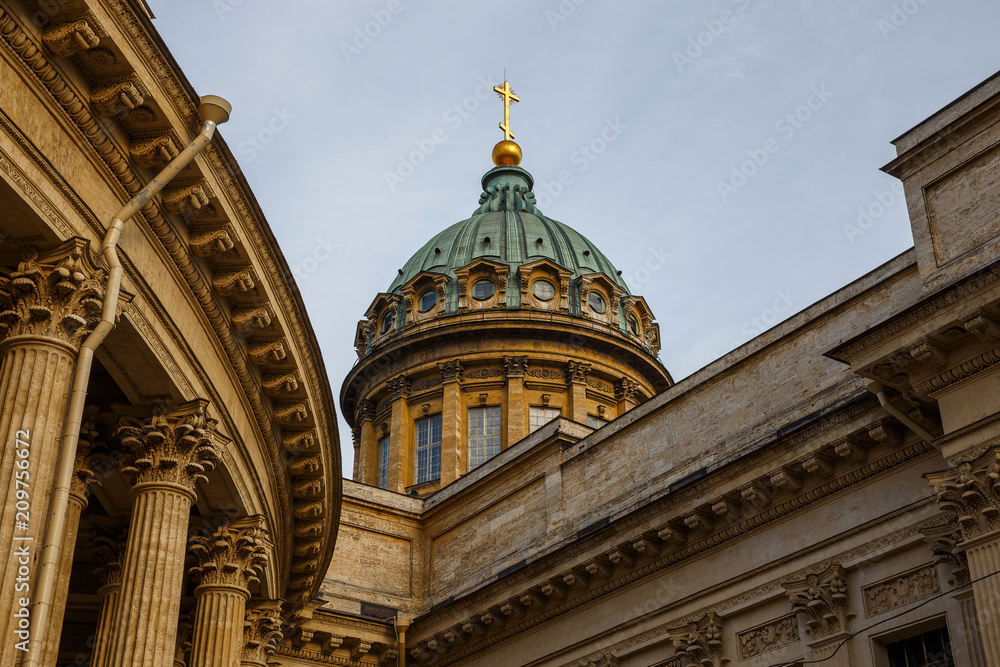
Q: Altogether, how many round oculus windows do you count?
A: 6